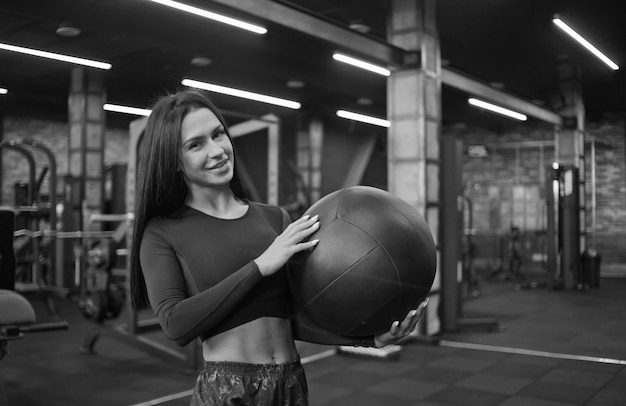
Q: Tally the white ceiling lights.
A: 9